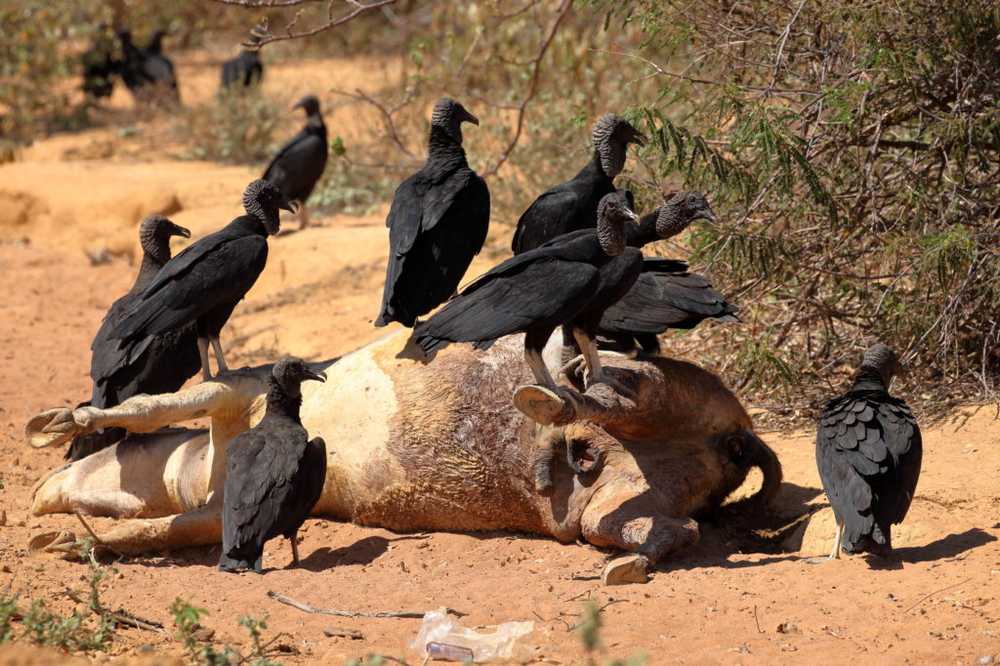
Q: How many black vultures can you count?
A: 13